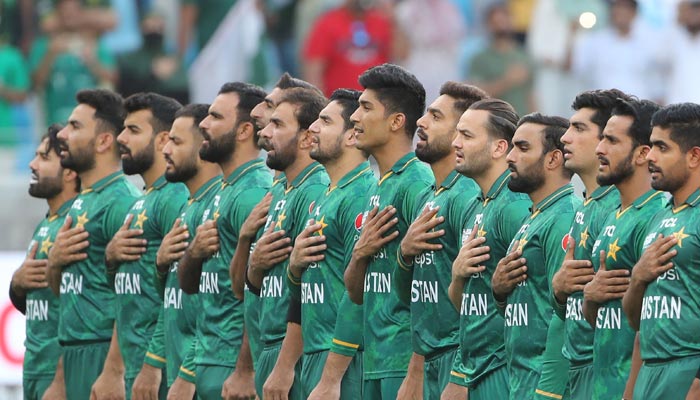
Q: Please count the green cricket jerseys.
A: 15